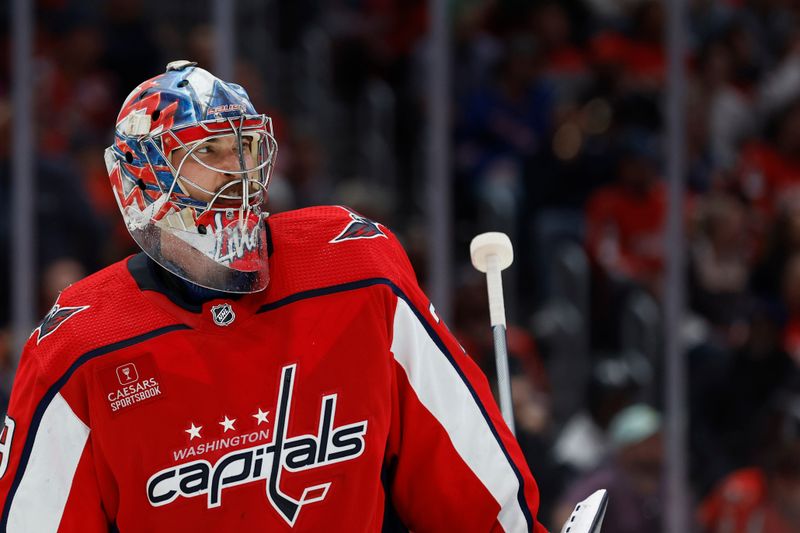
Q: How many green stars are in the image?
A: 0